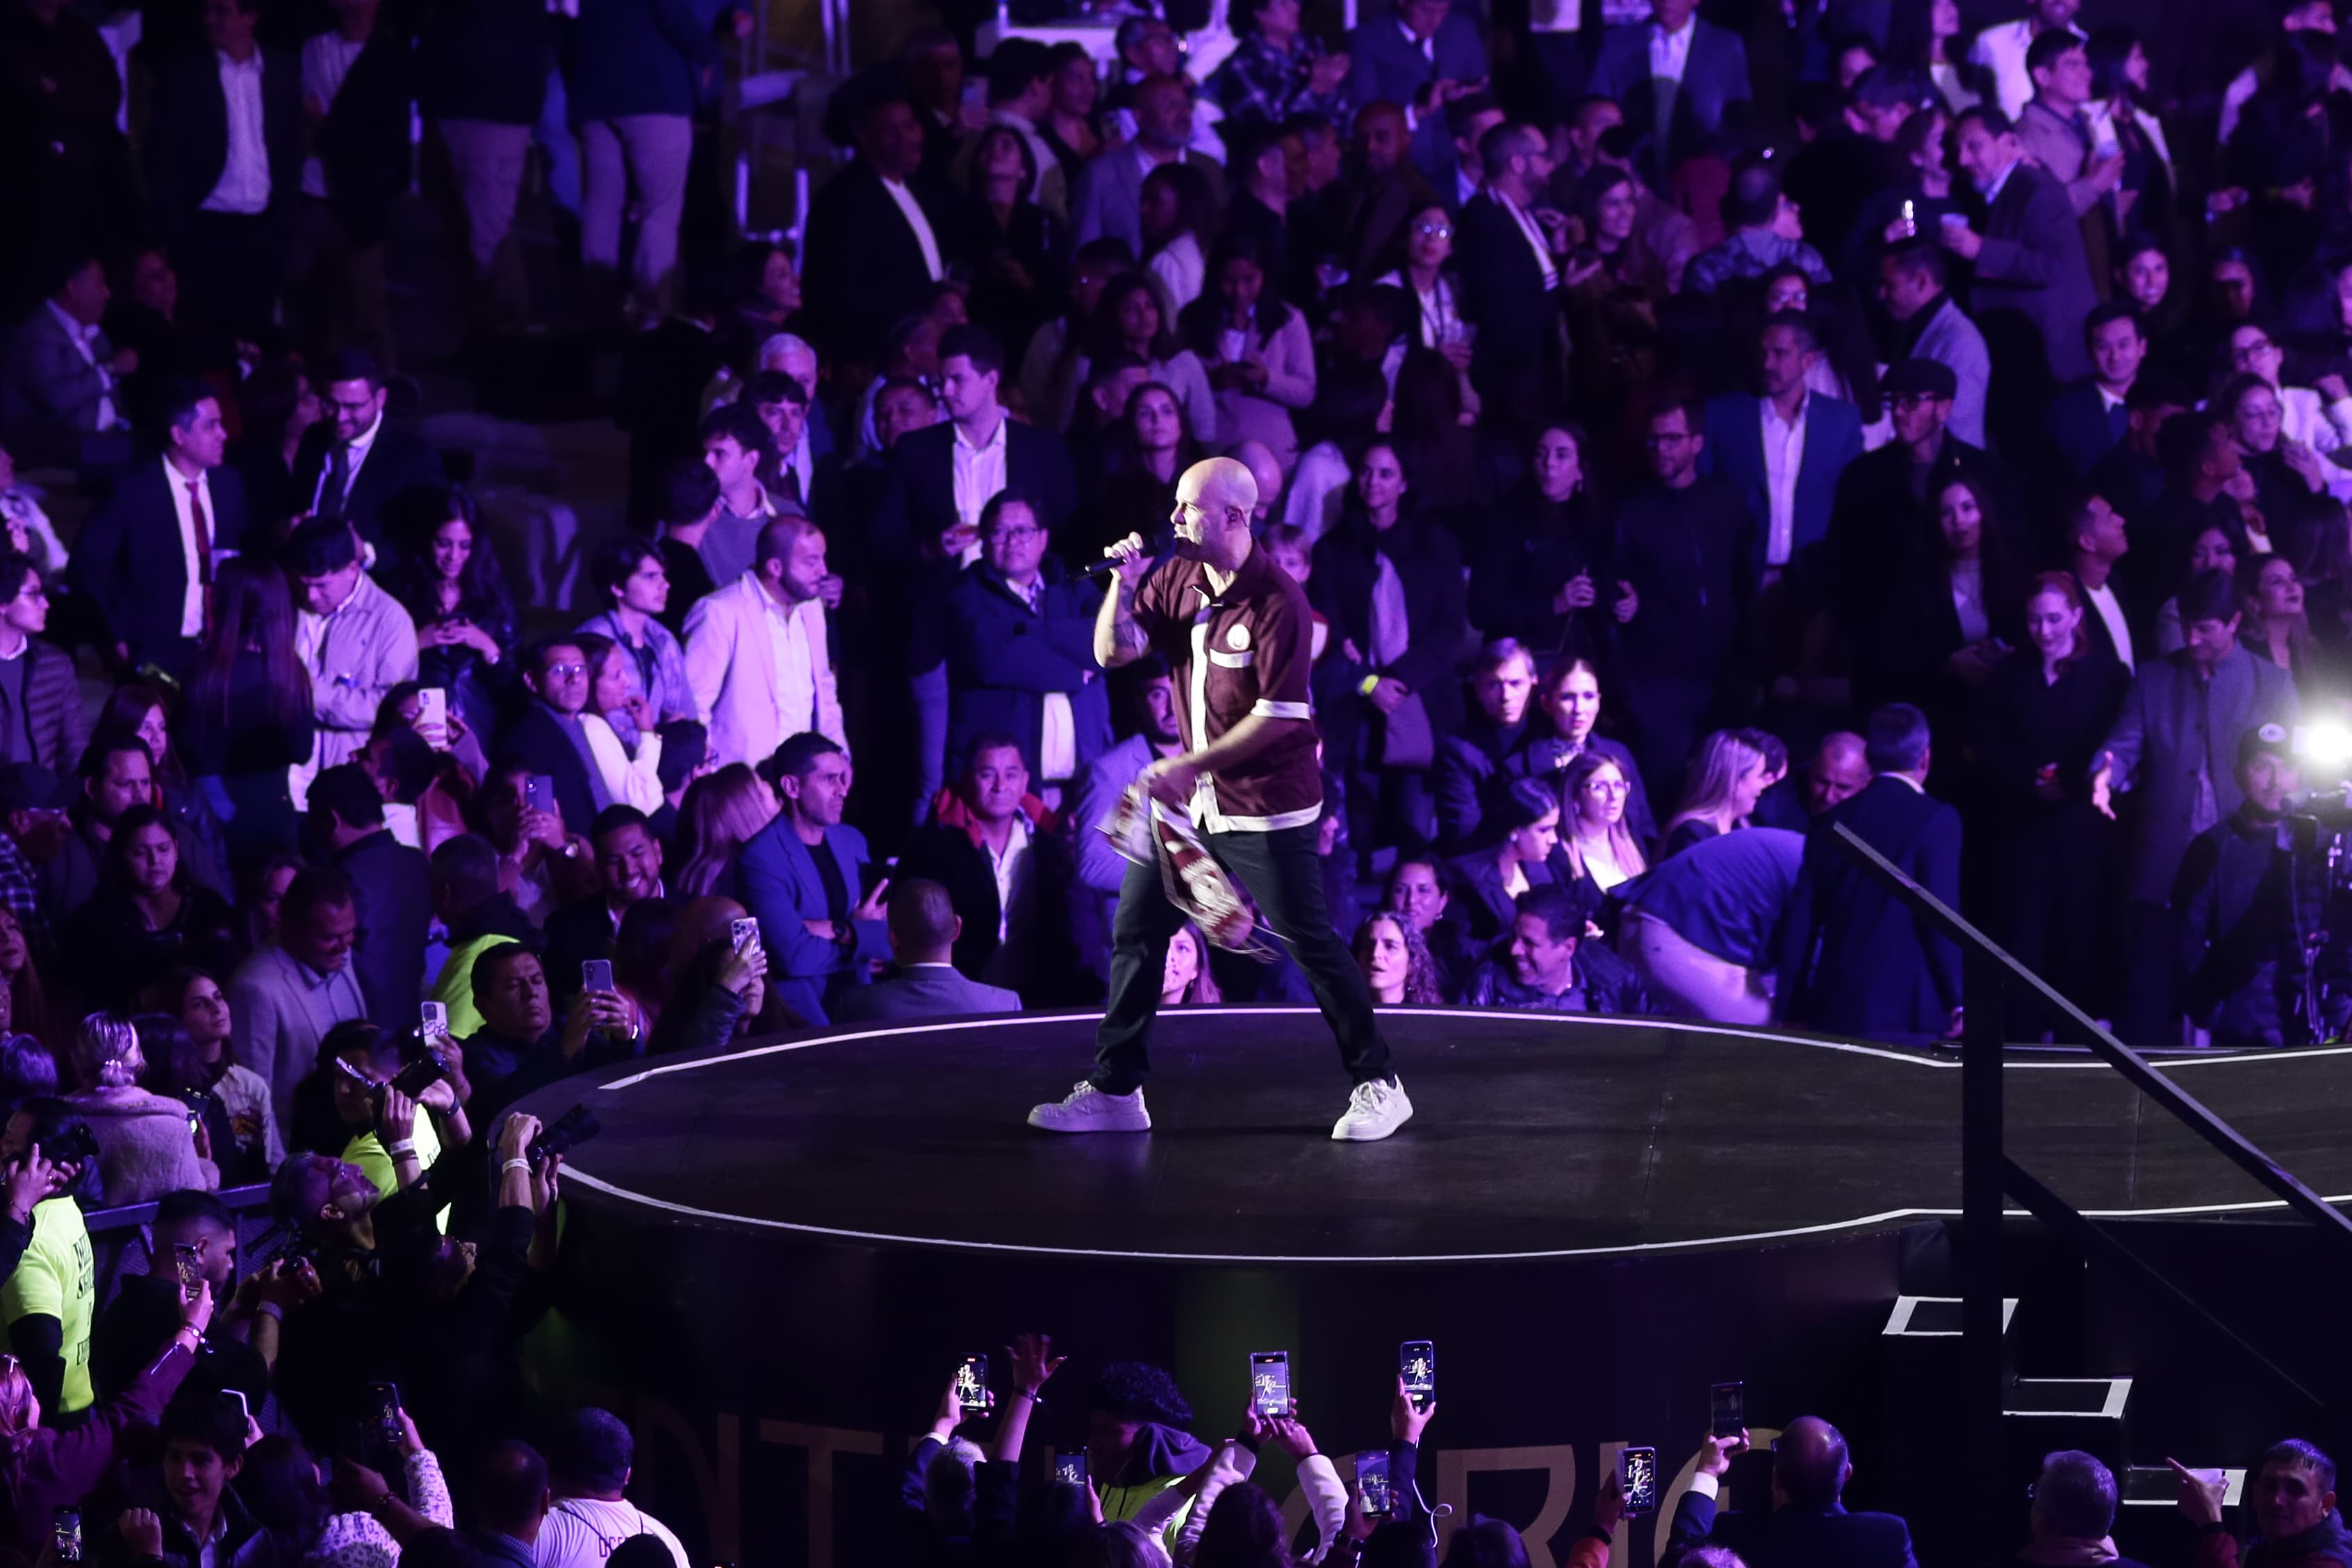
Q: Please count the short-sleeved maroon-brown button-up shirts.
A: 1